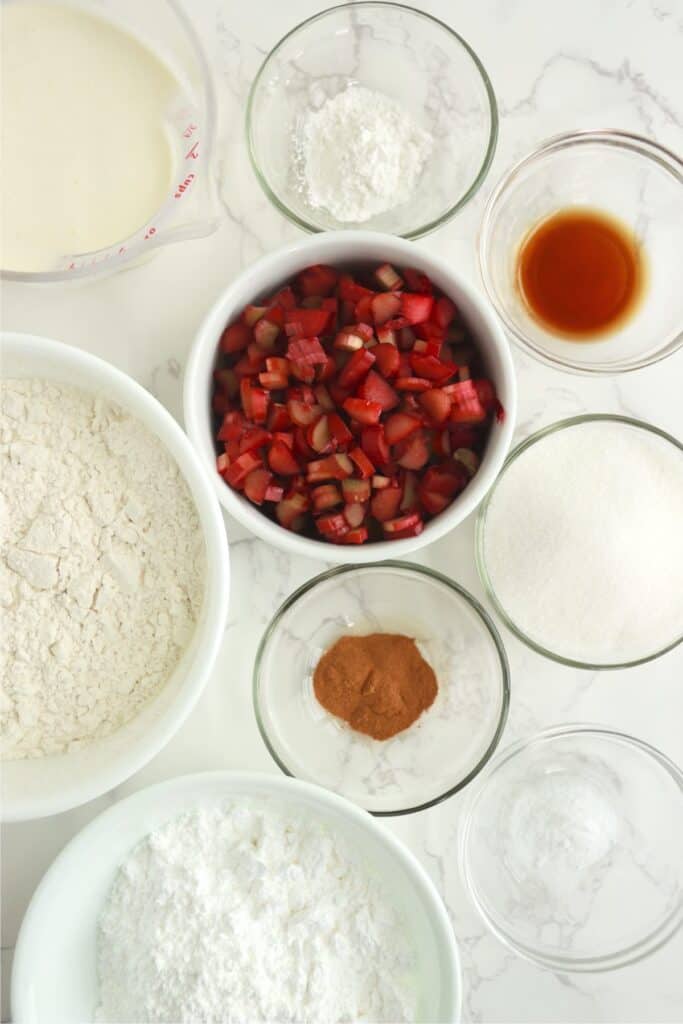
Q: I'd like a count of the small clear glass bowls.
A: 5